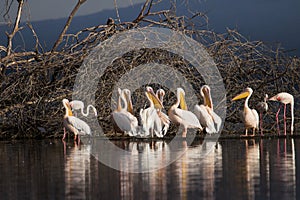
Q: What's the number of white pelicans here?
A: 8